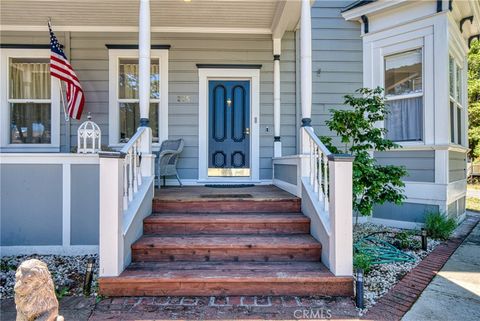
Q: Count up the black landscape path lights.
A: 3